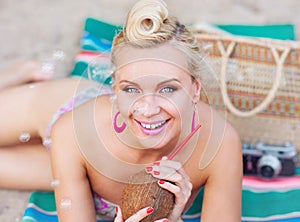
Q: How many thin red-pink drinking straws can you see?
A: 1